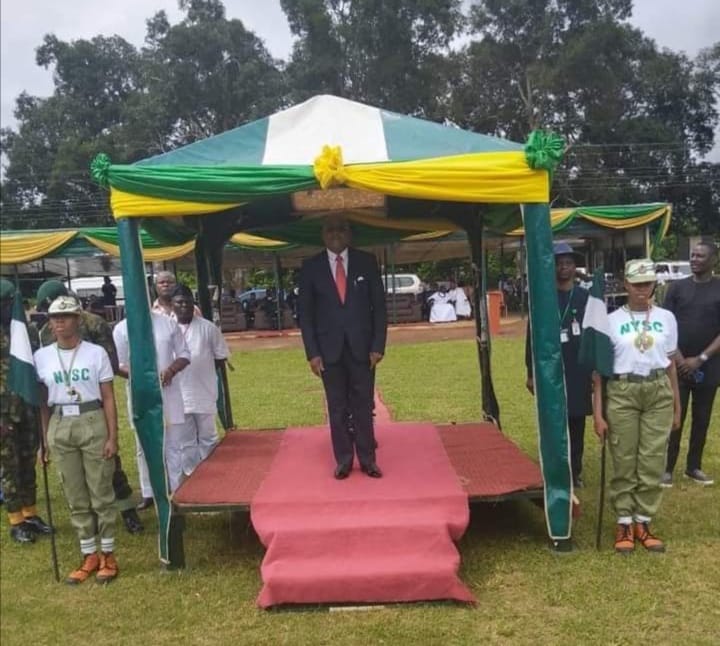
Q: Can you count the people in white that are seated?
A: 2